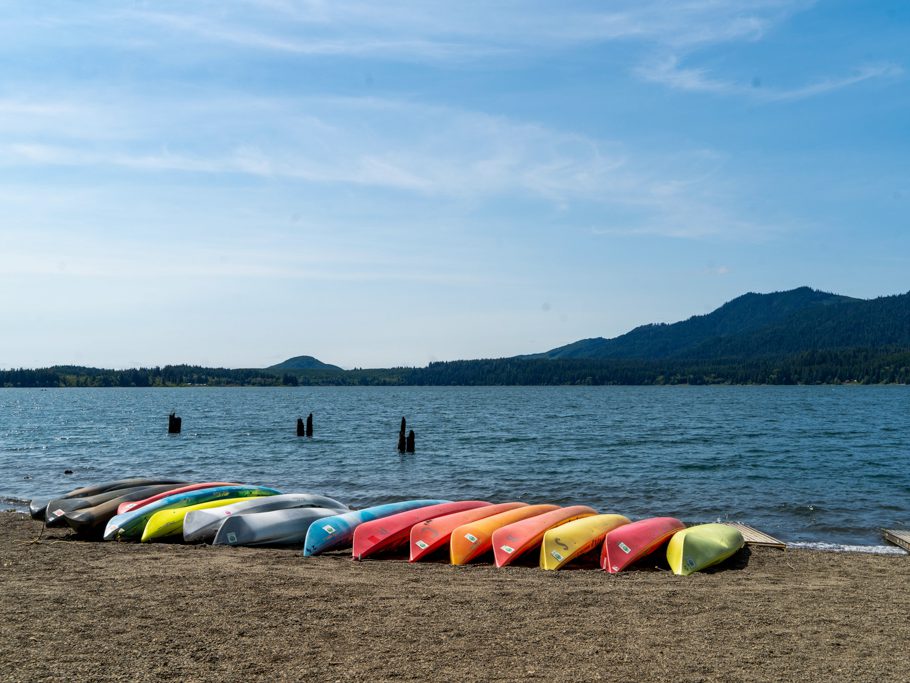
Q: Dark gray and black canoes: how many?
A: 3